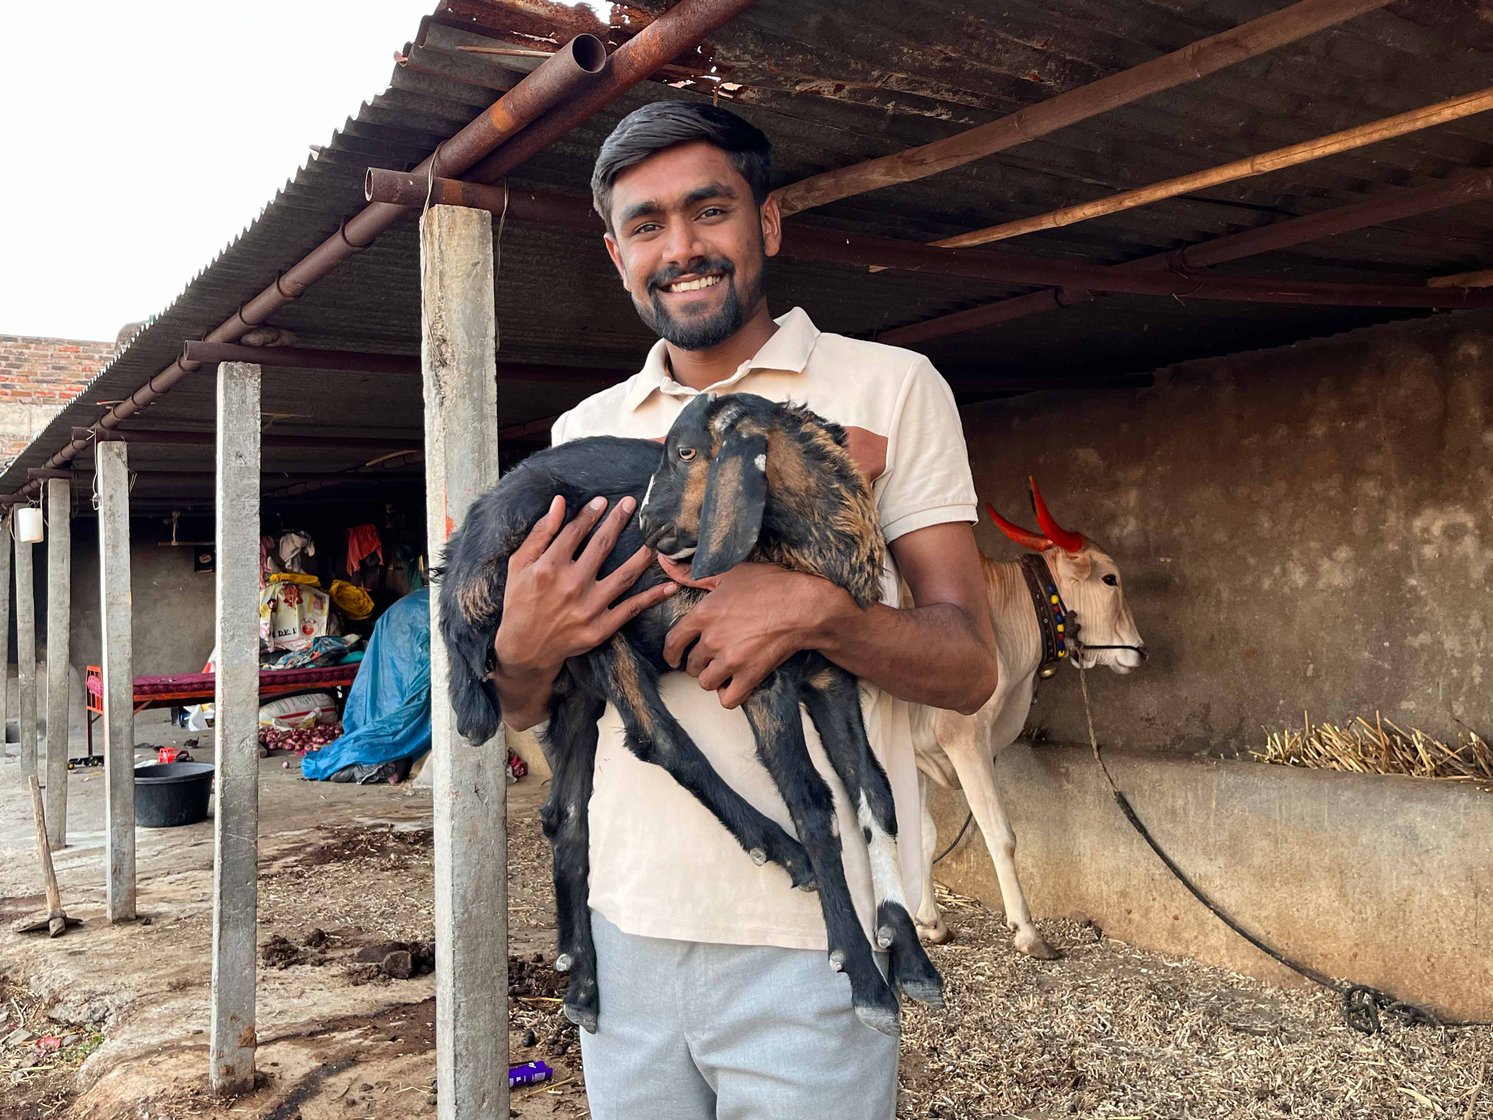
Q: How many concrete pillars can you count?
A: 6